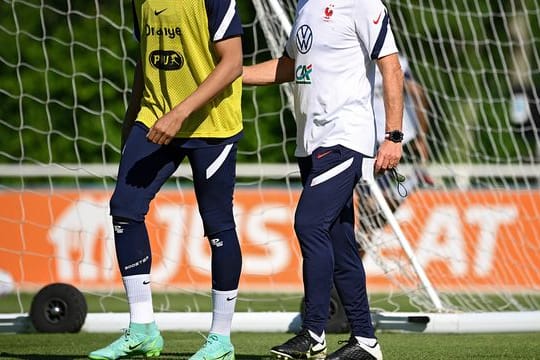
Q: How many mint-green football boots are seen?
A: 2